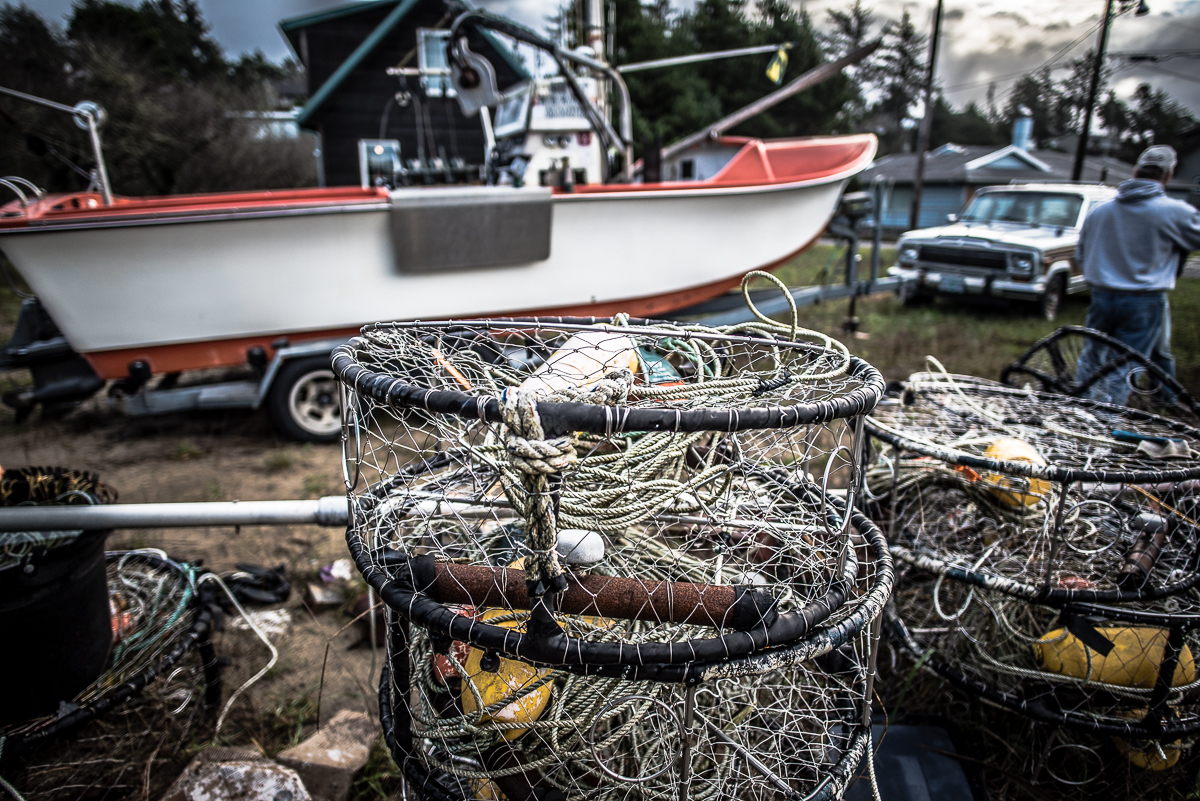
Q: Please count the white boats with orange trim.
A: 1